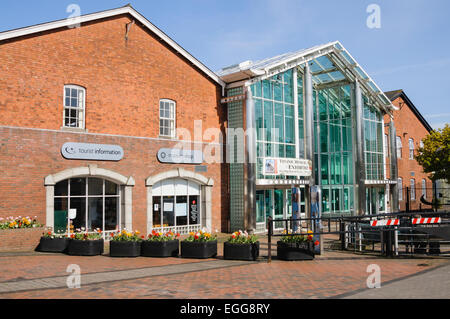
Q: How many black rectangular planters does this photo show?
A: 7